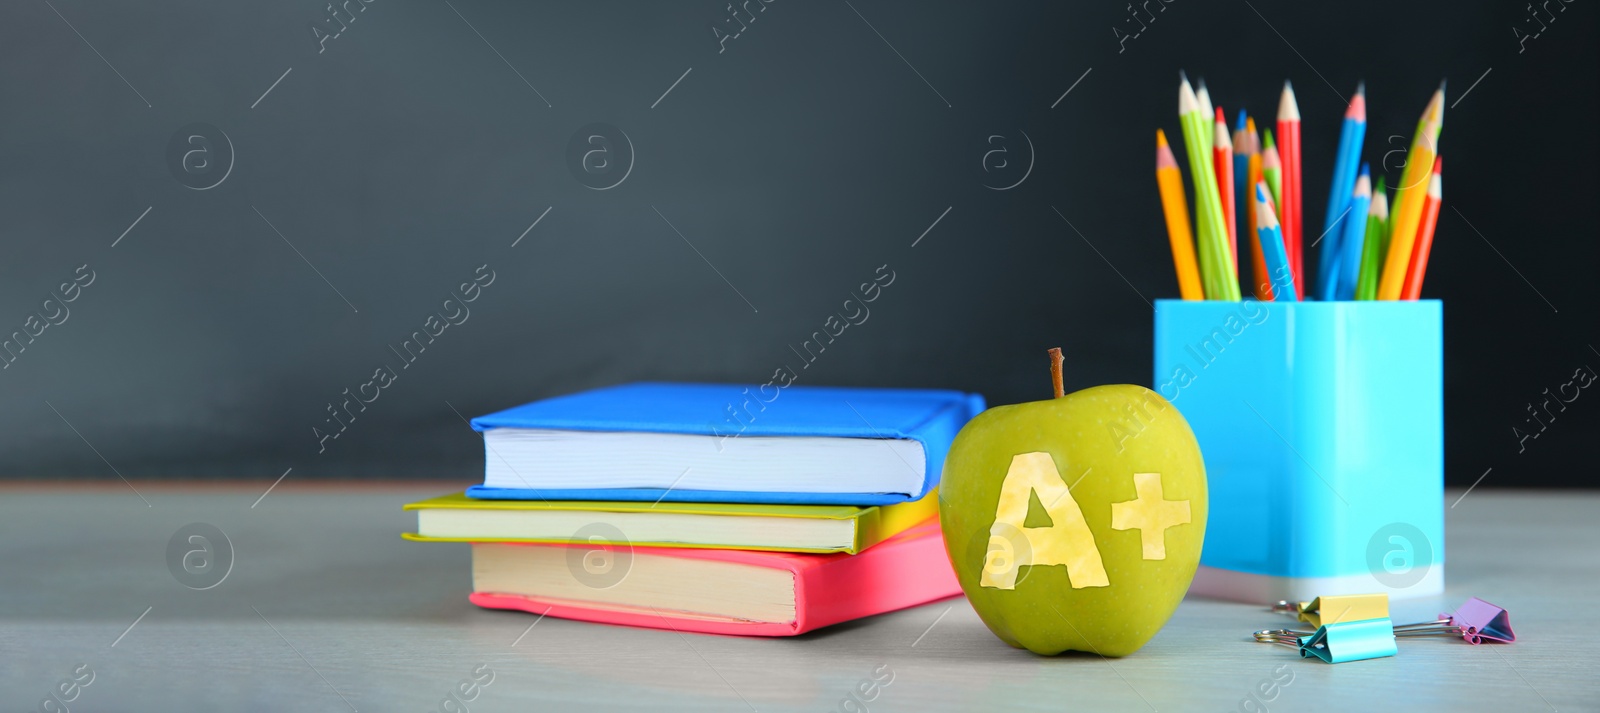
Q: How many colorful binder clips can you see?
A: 3